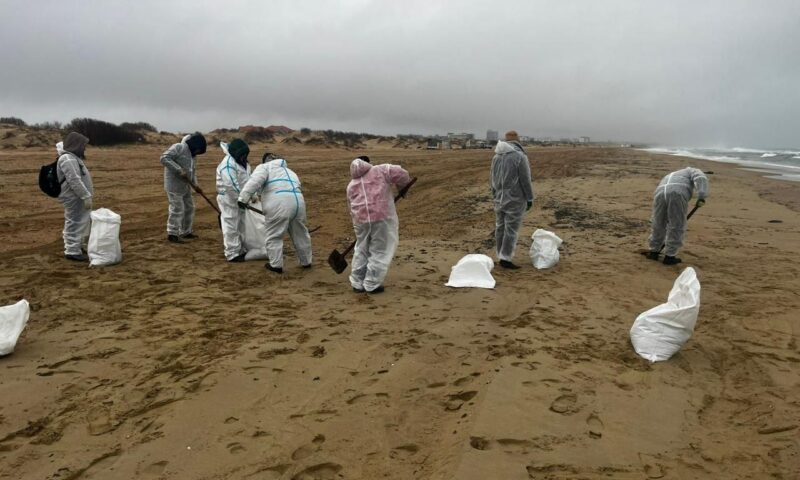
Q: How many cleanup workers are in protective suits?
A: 7